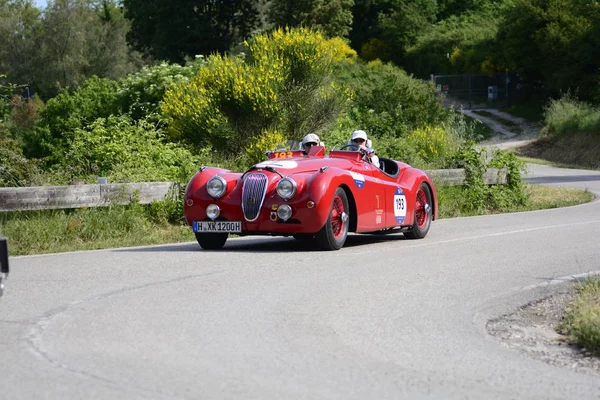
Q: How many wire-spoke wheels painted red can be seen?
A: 2